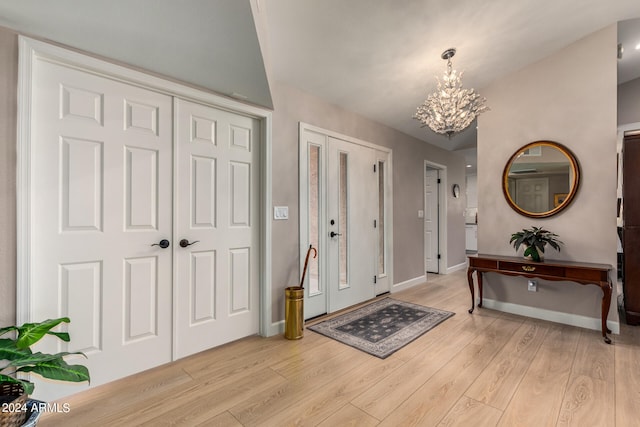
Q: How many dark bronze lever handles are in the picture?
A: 3